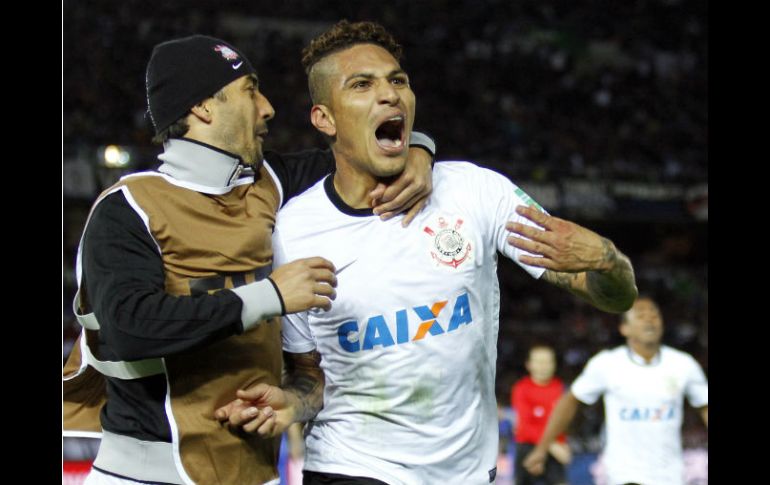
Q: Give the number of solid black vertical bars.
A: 2